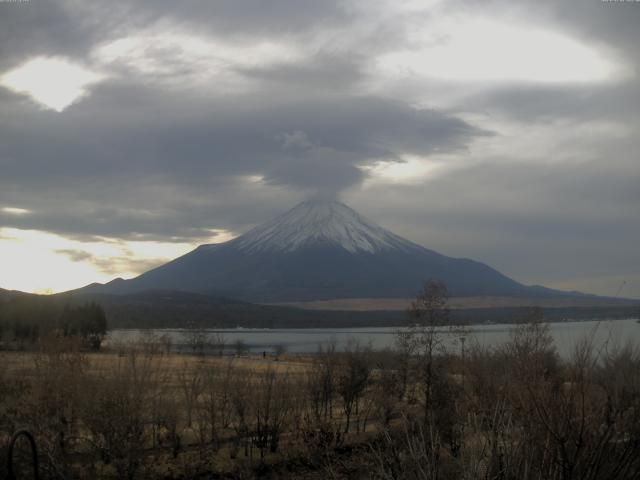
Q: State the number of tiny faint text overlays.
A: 2